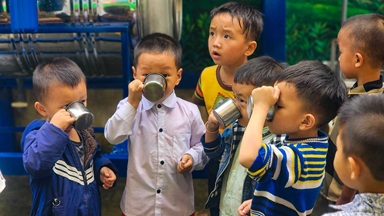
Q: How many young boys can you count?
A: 7